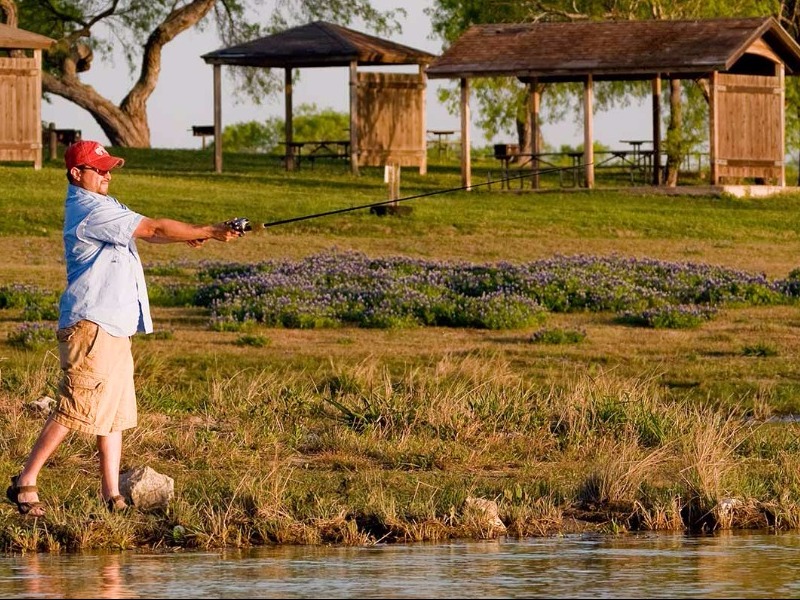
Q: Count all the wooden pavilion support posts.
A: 11